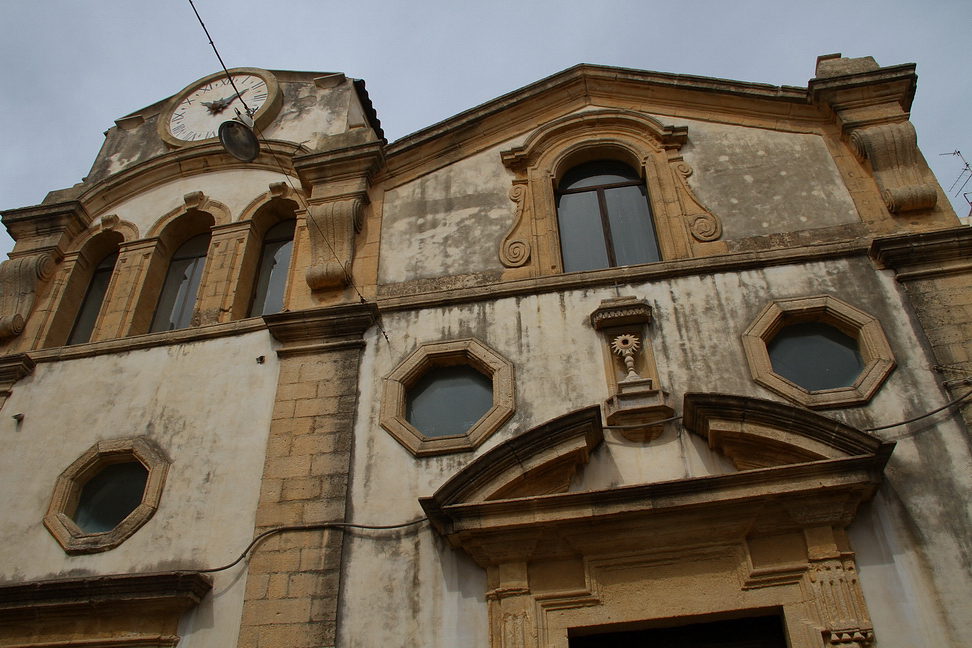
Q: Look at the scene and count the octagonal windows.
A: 3